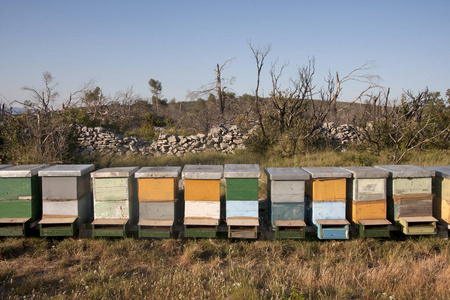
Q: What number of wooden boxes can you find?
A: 11